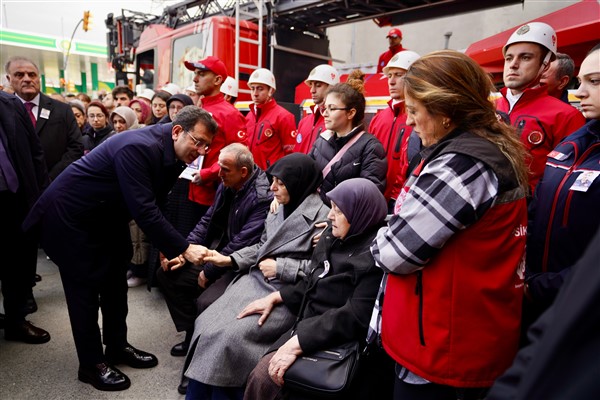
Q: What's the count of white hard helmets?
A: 8